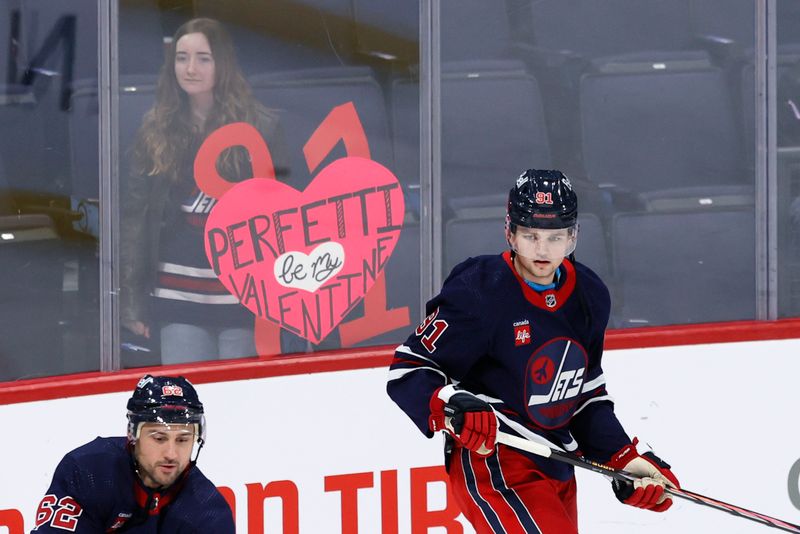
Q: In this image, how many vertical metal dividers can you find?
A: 3